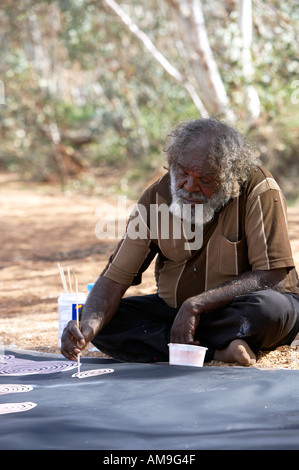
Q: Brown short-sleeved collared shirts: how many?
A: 1